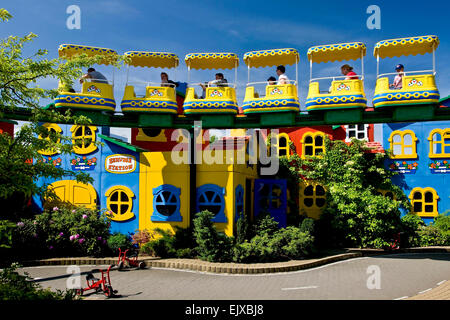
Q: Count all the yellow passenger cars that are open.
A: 6